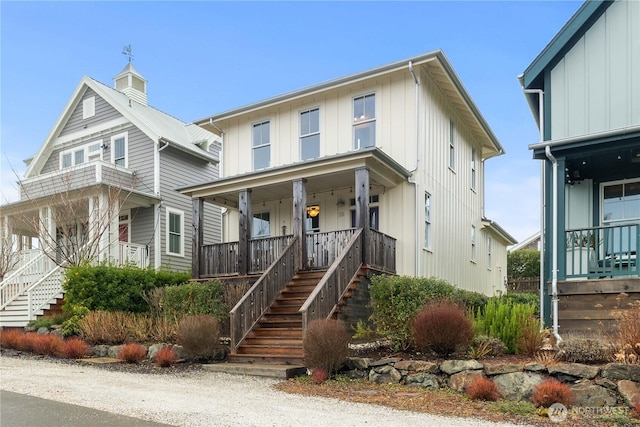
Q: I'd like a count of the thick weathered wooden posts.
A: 4